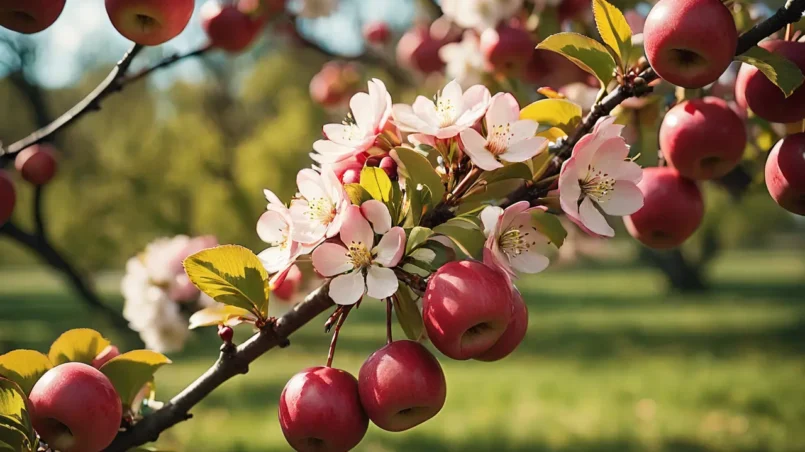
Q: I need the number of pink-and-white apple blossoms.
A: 8